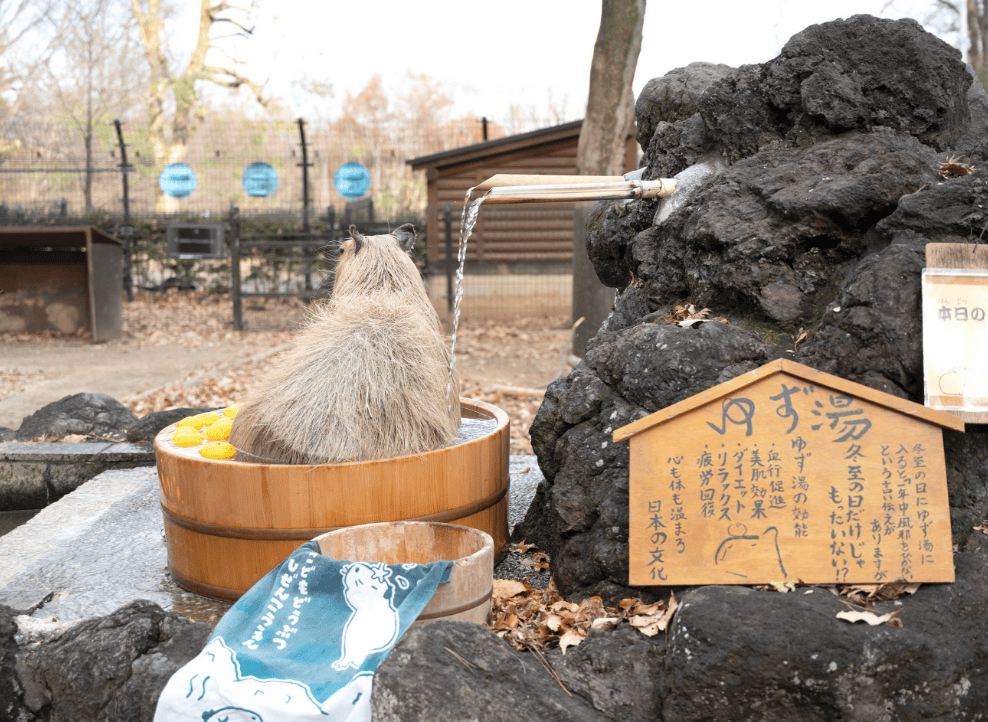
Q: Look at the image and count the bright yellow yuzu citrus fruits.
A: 6